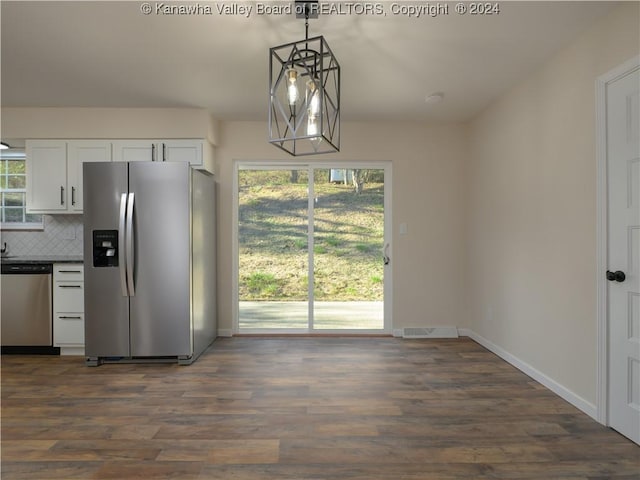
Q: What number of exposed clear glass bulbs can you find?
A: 3